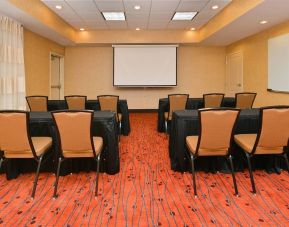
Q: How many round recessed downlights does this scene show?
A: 7